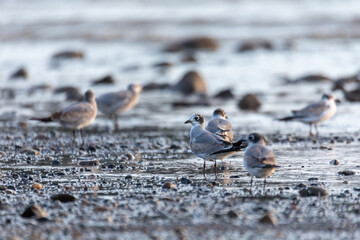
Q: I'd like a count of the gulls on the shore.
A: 6